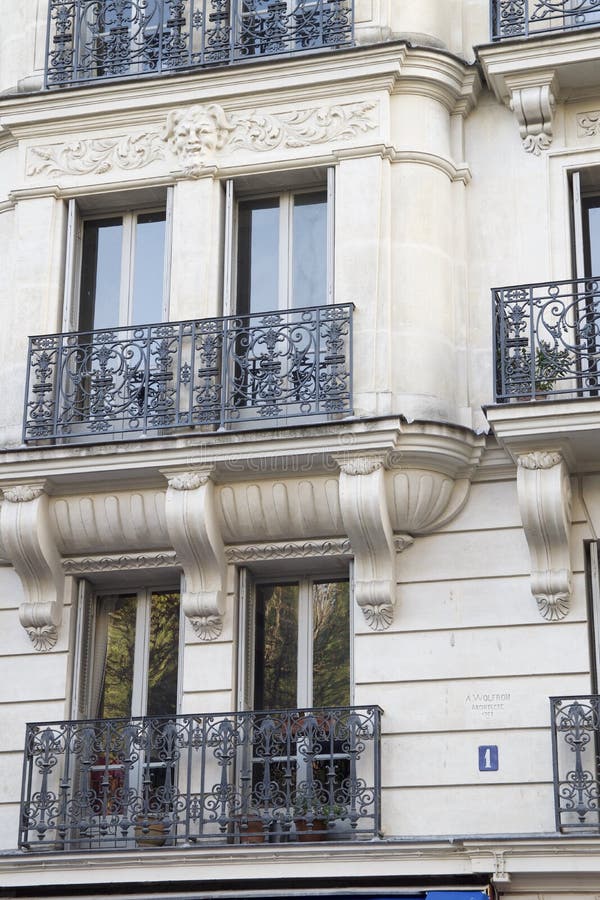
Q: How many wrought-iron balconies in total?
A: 6